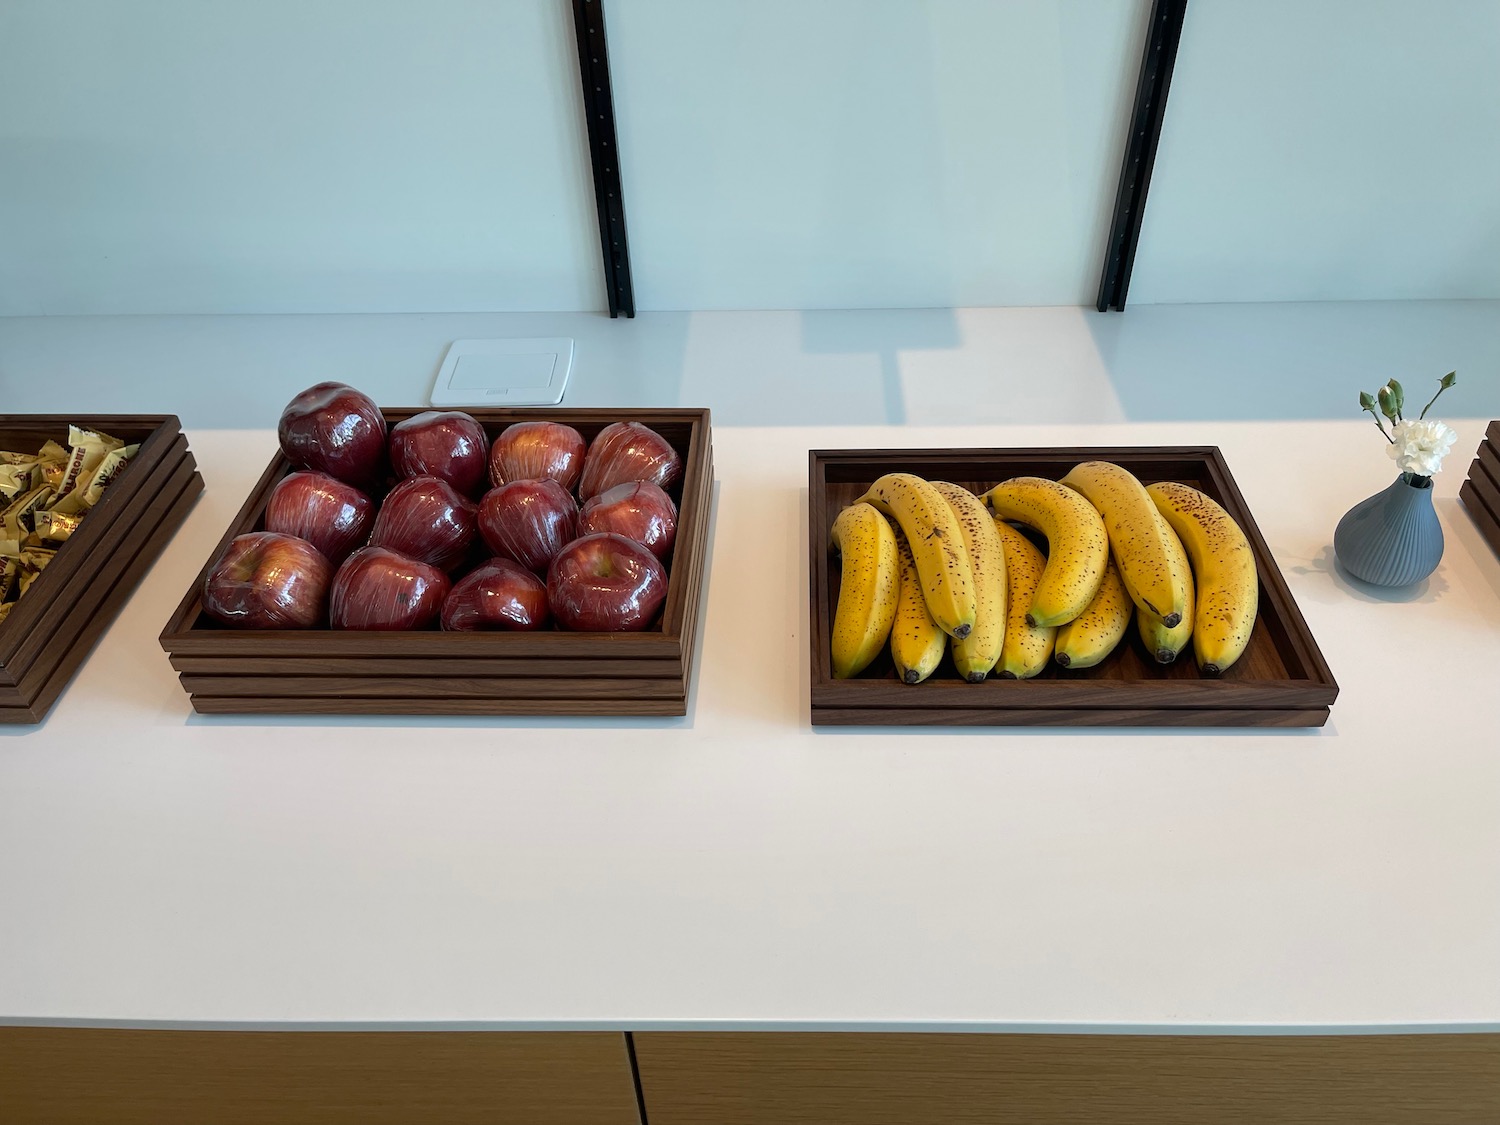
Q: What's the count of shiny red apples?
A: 12